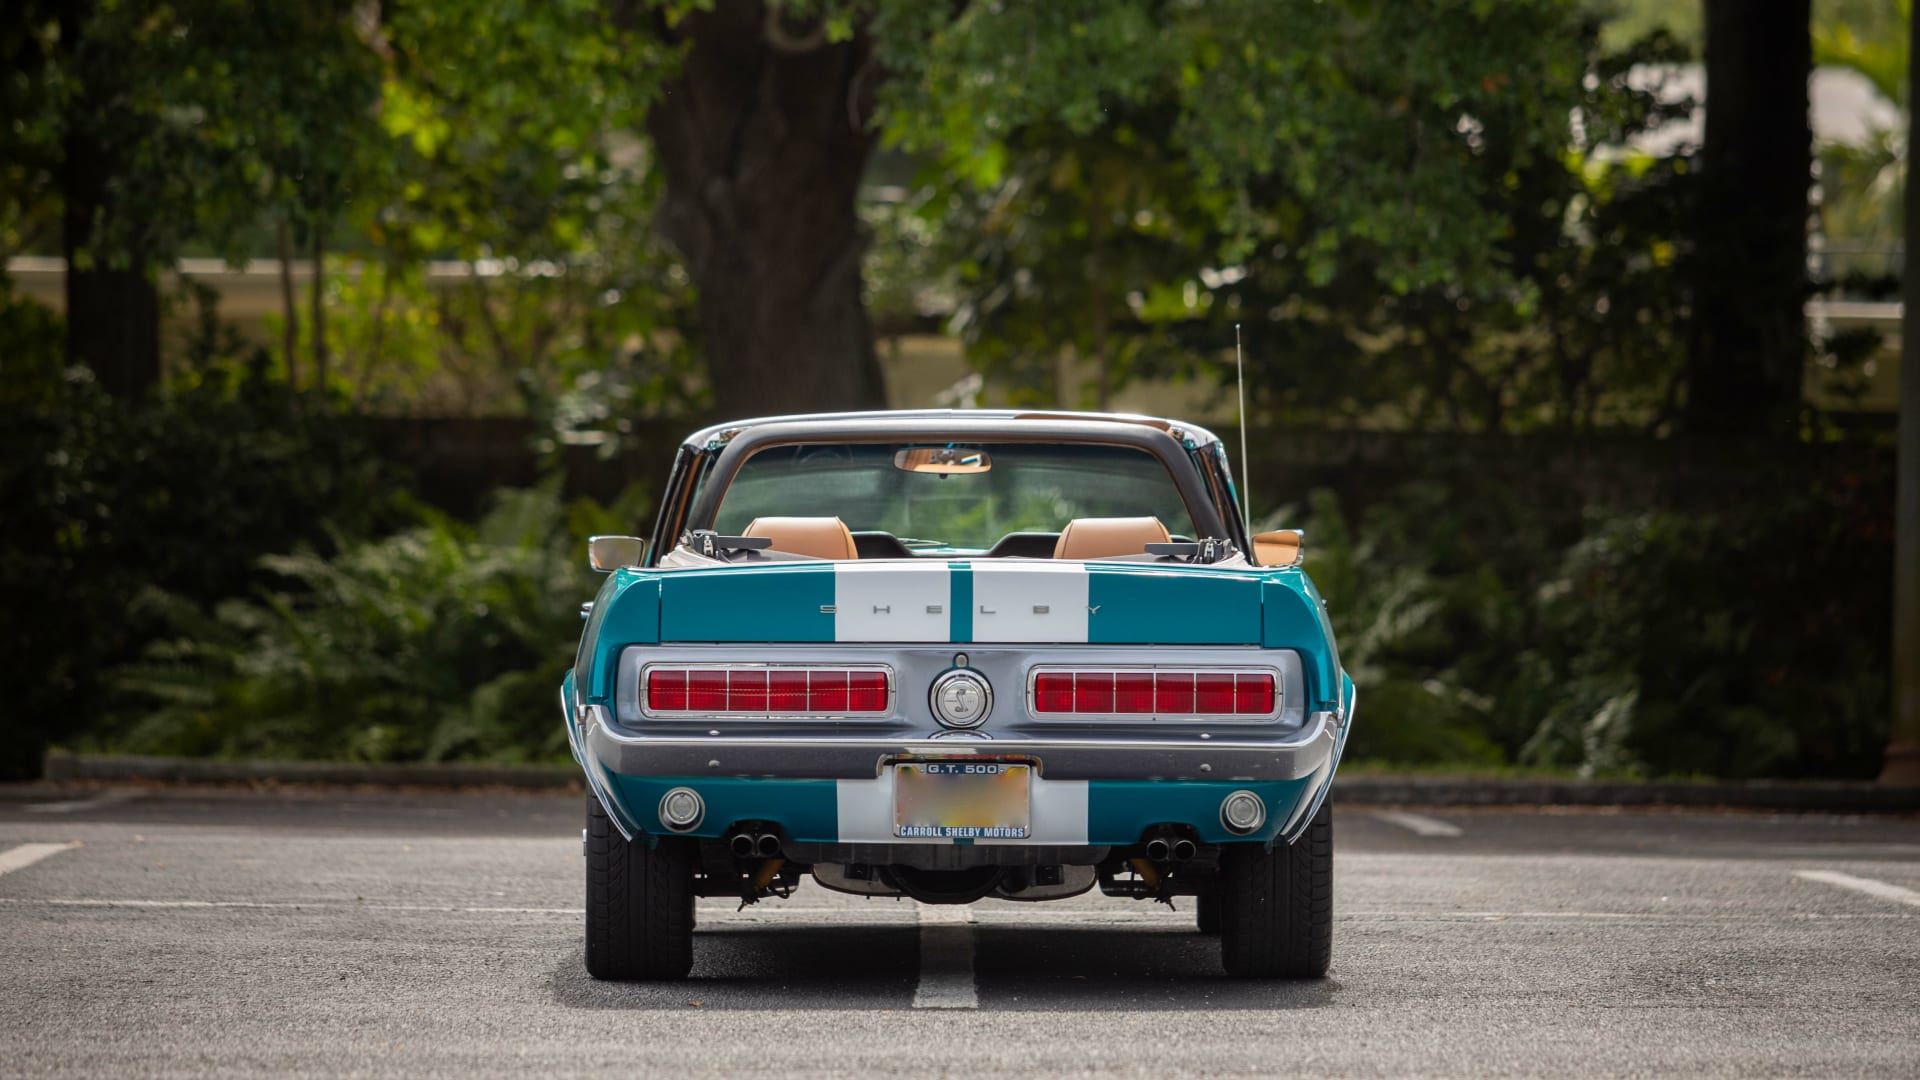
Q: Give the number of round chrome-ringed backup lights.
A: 2